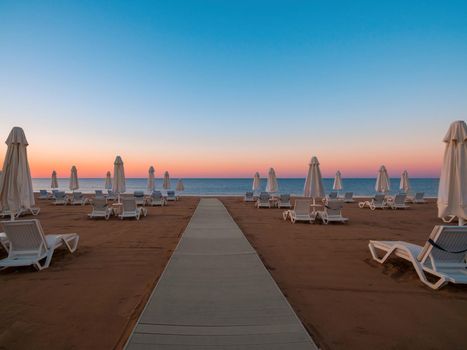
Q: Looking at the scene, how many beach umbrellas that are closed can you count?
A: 15